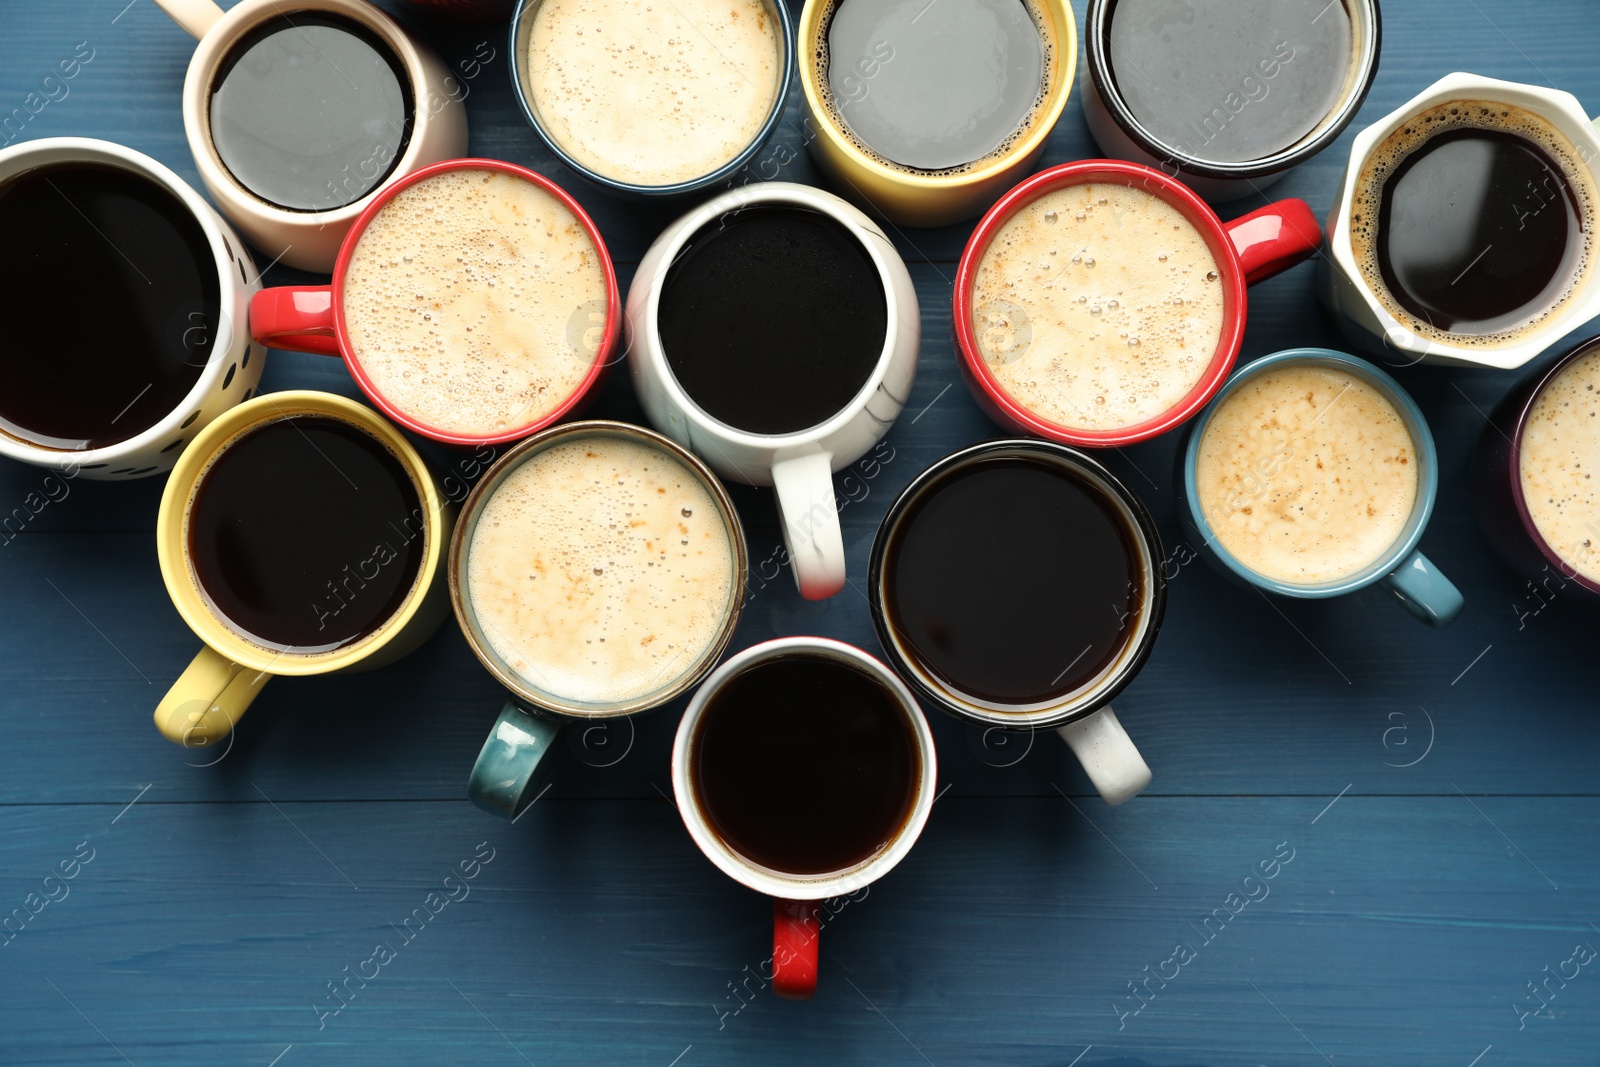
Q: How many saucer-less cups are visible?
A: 15